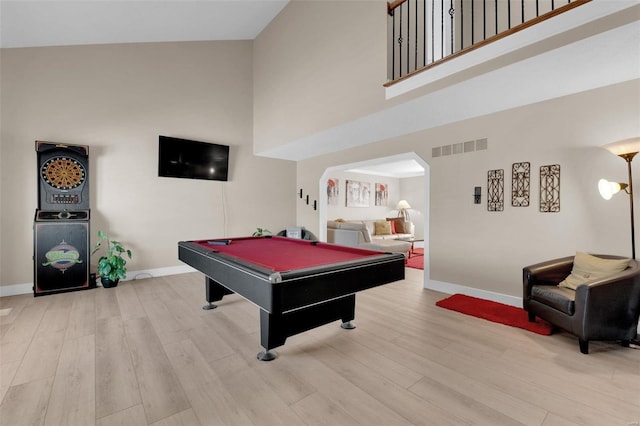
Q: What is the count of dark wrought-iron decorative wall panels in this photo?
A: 3